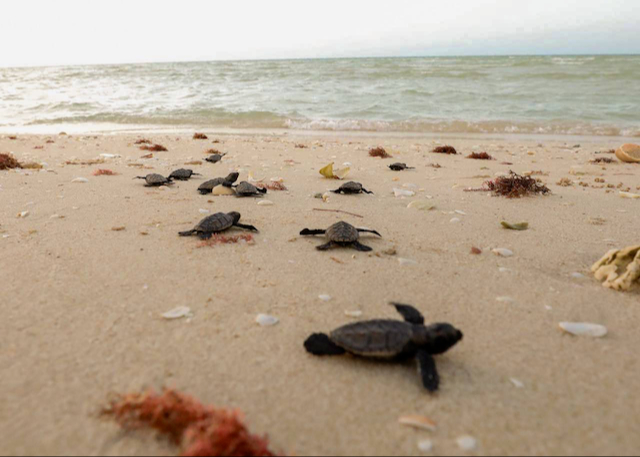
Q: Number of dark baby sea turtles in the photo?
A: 10